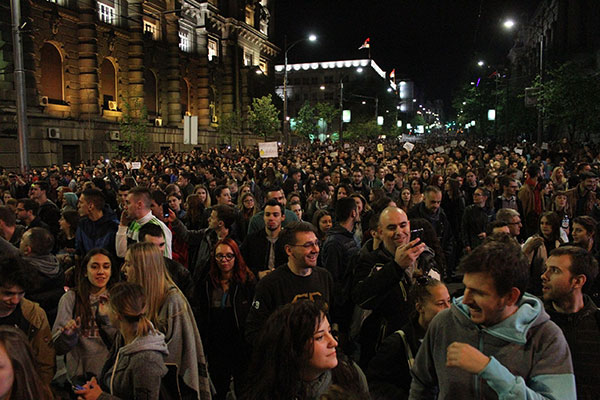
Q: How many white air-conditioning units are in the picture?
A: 5